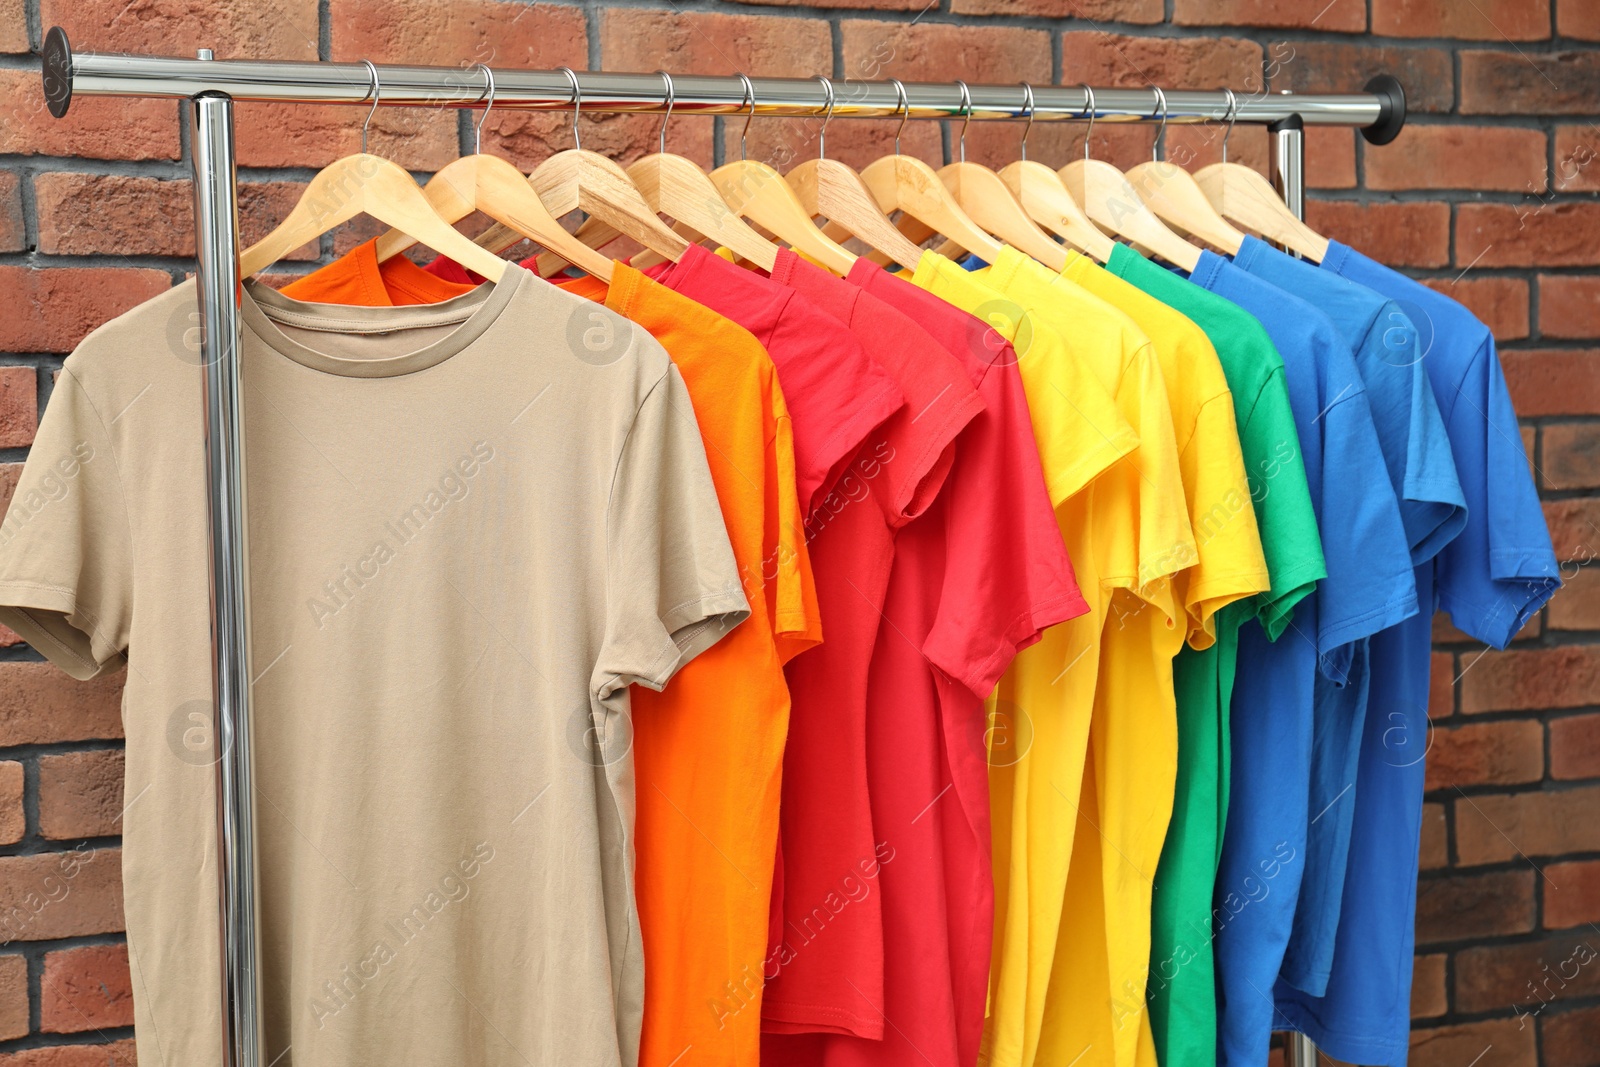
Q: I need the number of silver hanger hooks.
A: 12